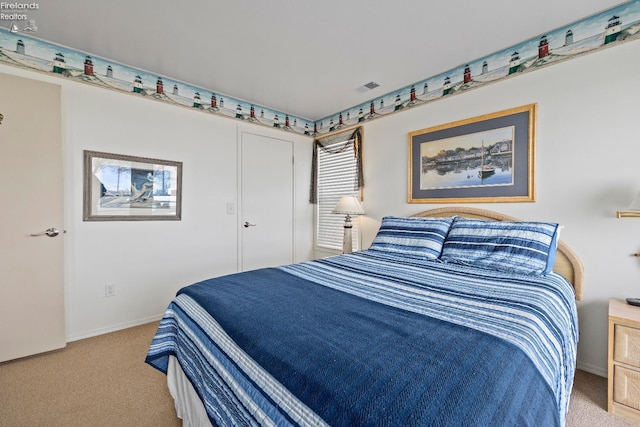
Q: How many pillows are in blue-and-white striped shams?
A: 2